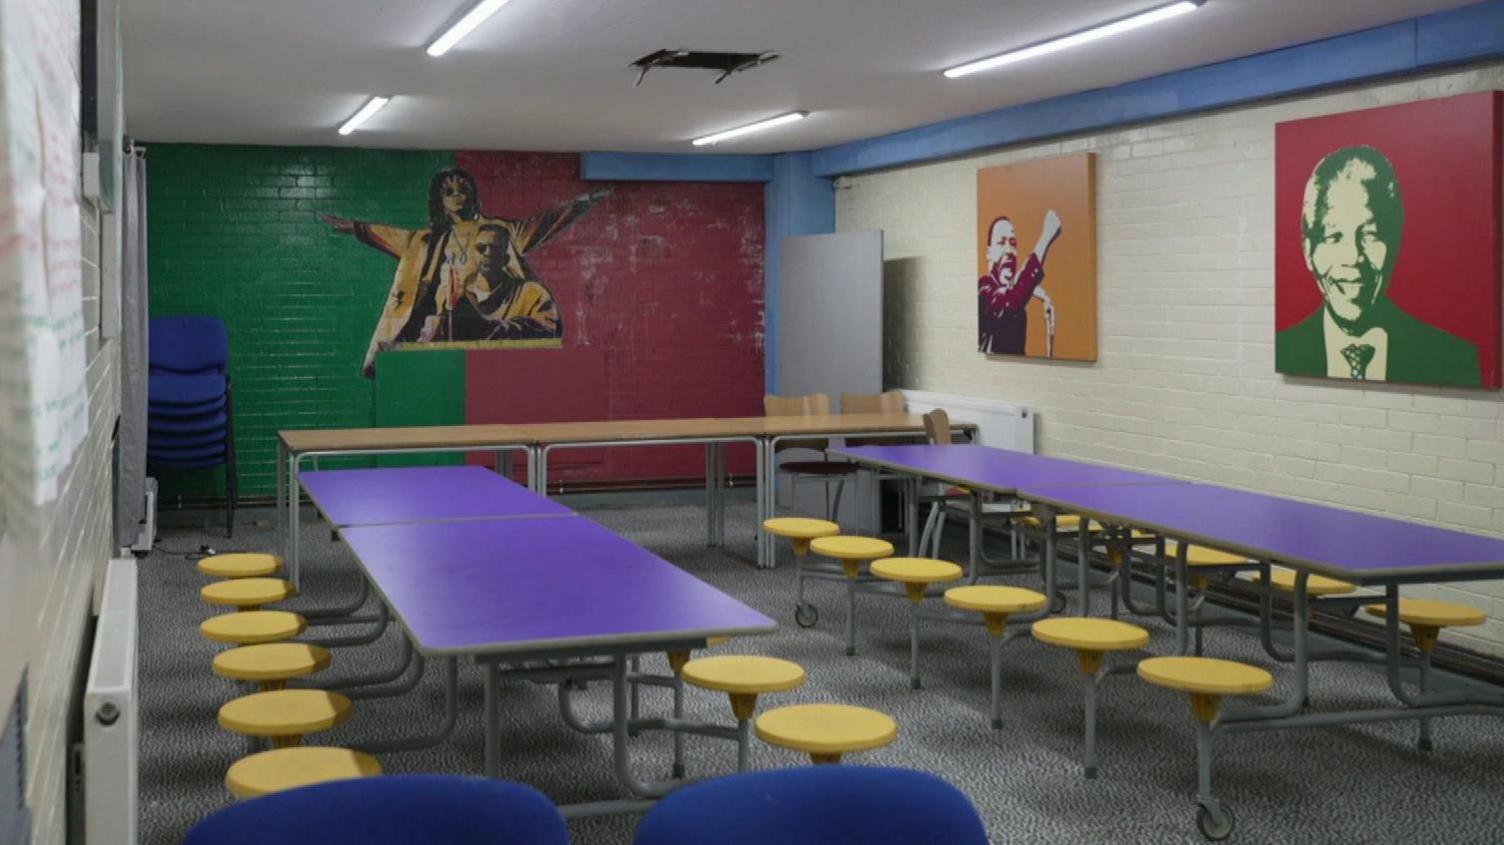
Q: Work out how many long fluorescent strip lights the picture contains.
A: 4